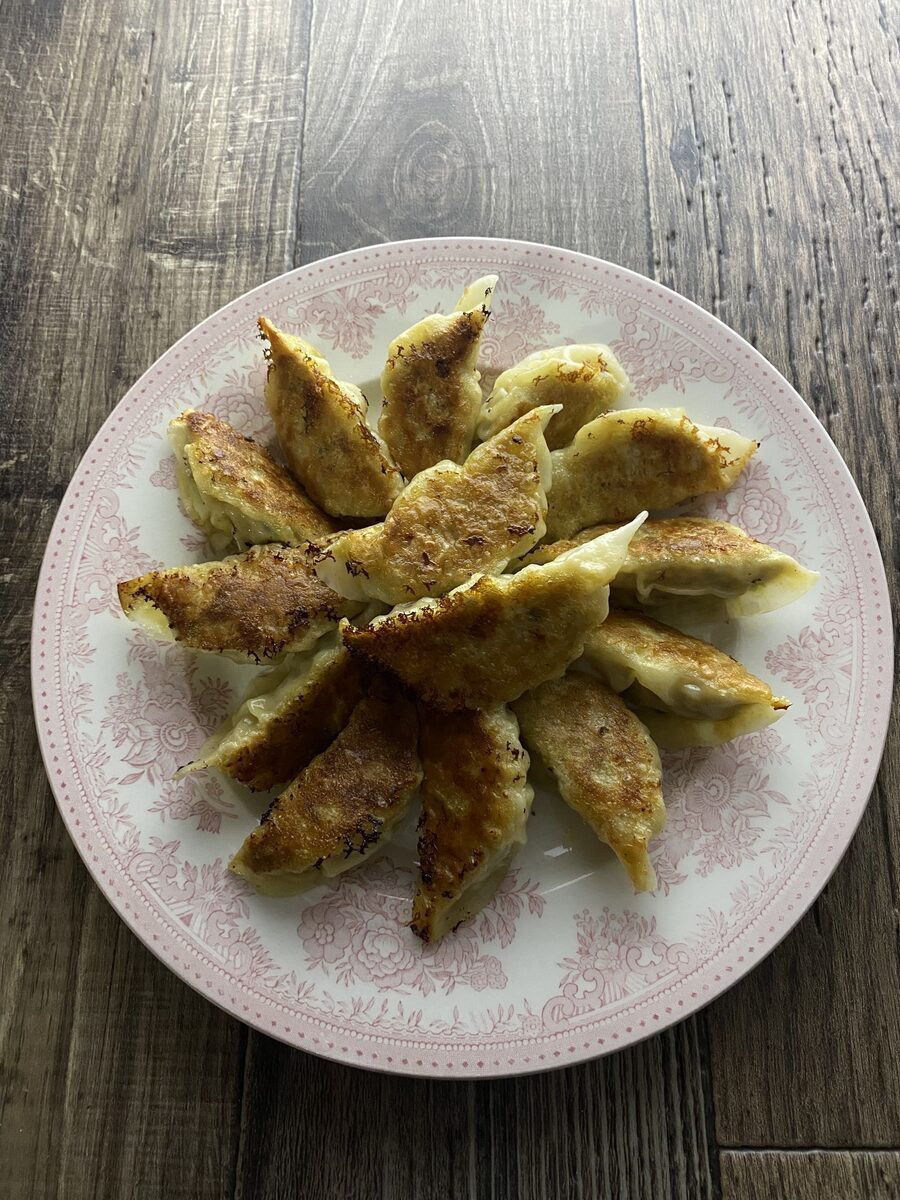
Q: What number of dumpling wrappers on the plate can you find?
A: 14